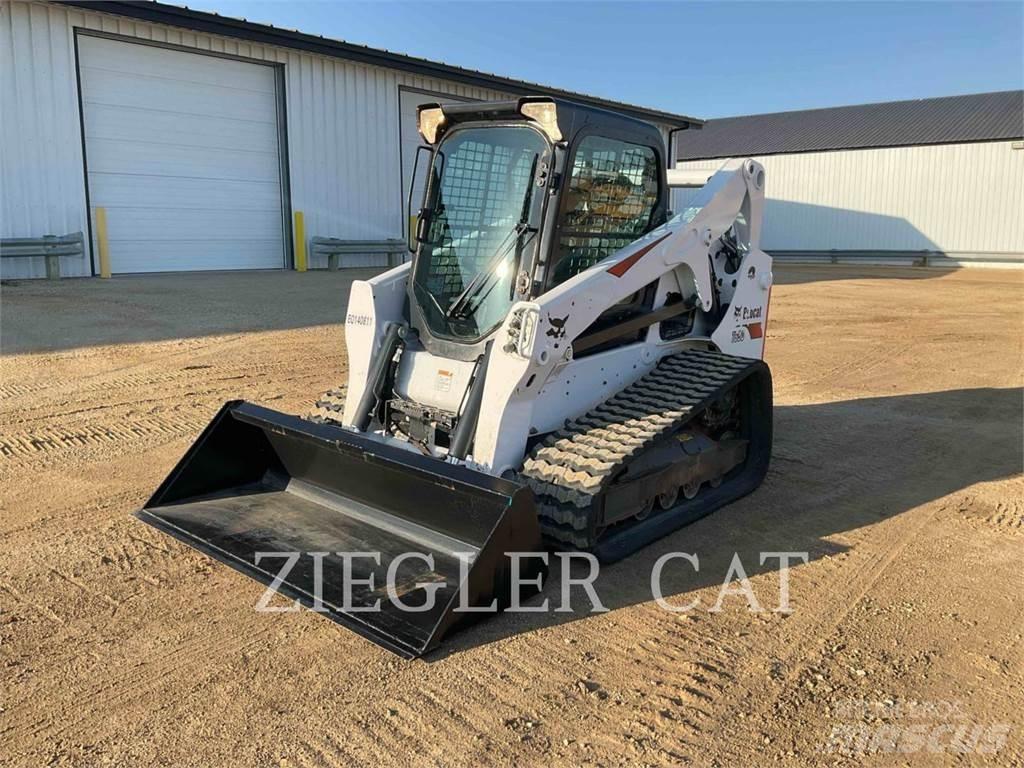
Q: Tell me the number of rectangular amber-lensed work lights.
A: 2